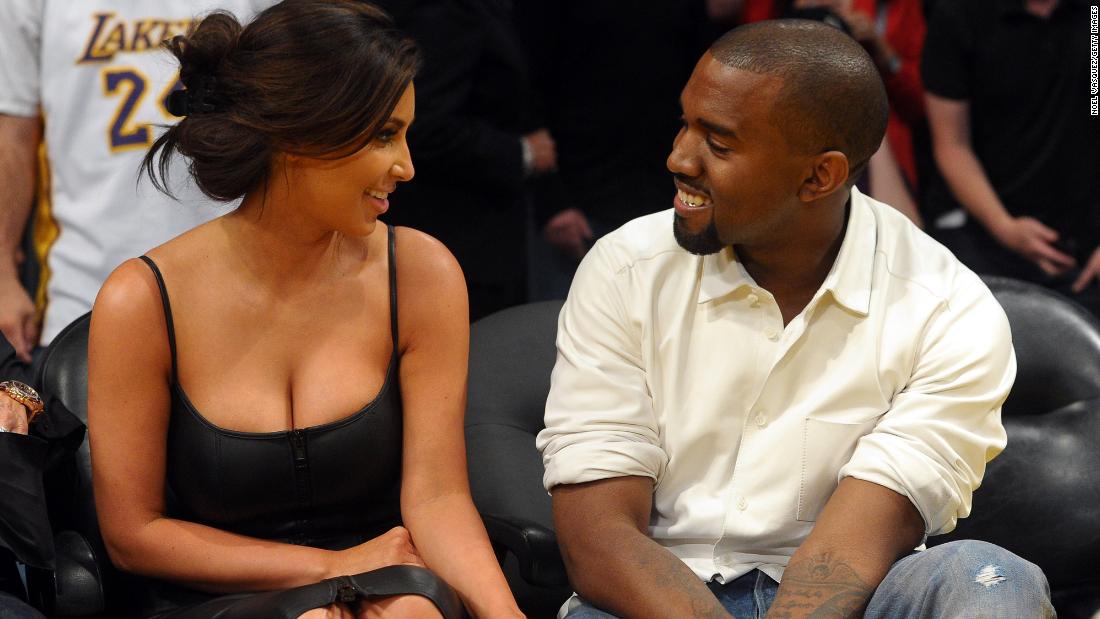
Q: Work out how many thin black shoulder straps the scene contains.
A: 2